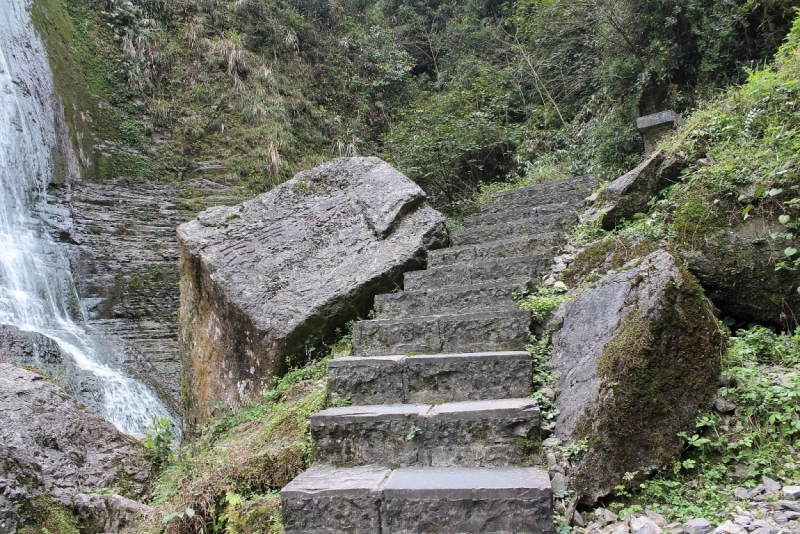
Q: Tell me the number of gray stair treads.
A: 11